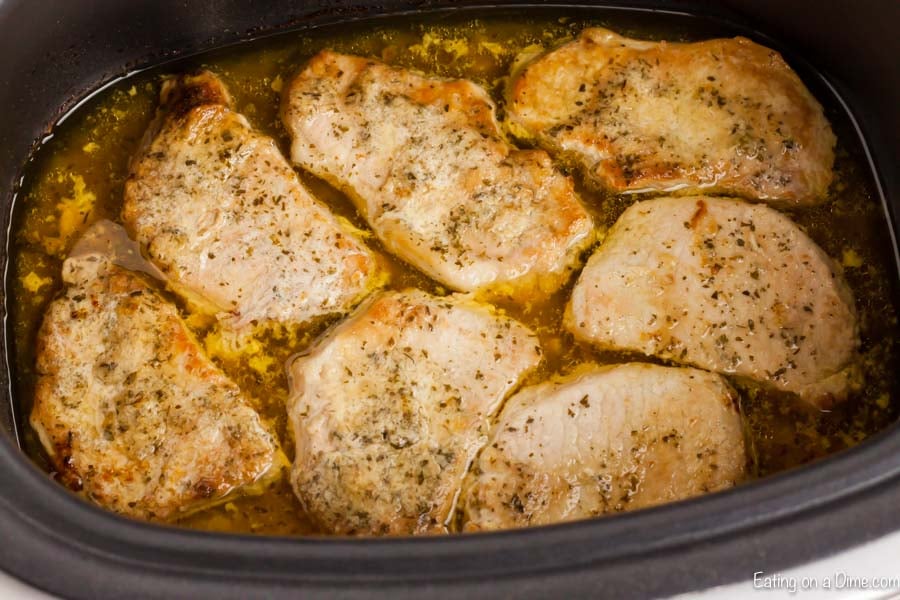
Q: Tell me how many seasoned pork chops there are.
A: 7